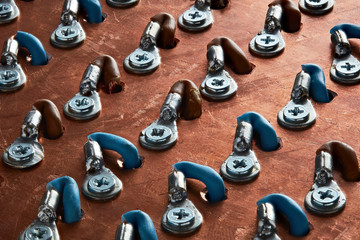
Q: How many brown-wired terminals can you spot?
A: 8